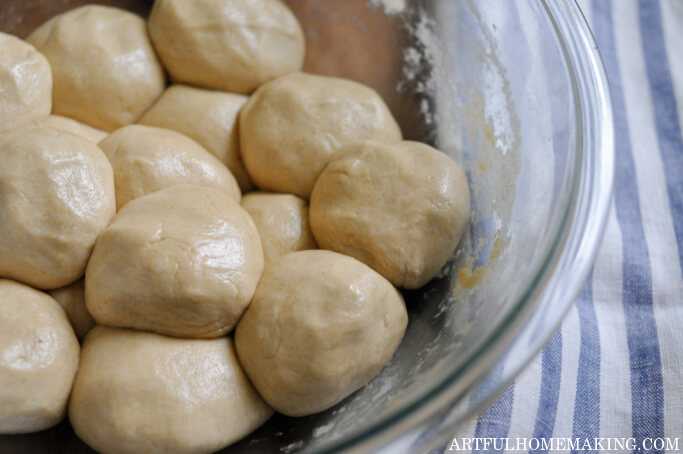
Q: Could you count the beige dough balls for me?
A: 15